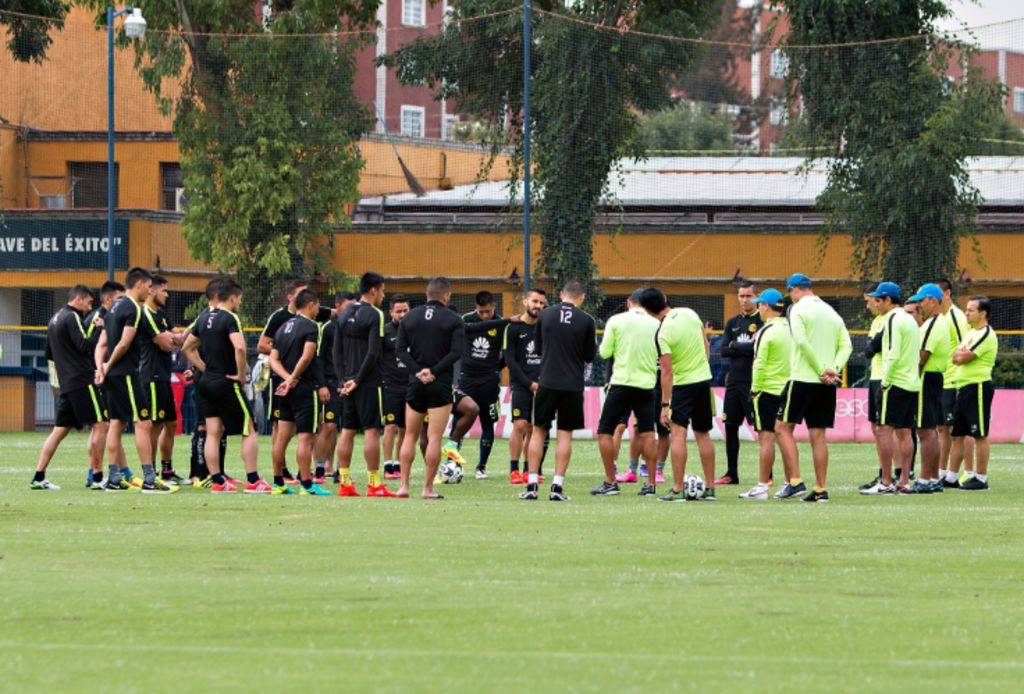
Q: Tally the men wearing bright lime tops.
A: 9